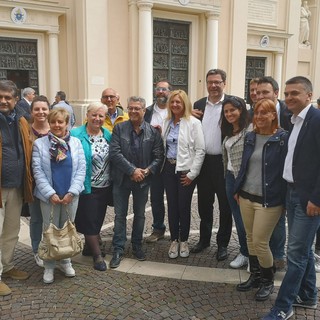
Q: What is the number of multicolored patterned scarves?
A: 1